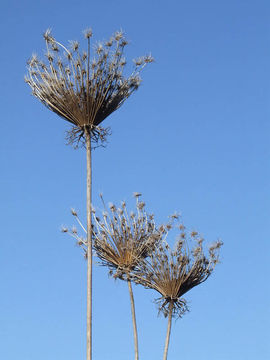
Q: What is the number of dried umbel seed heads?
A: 3